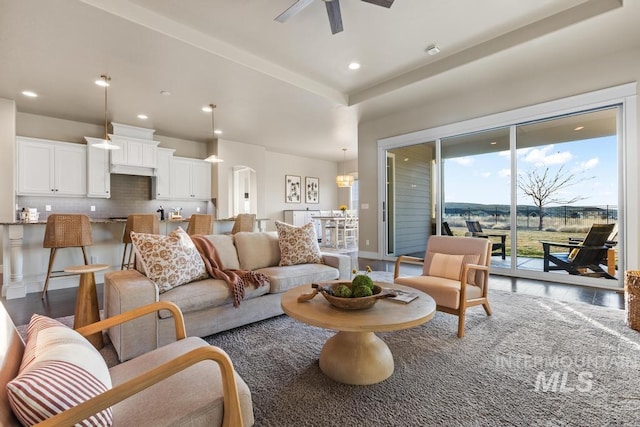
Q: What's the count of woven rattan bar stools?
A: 4